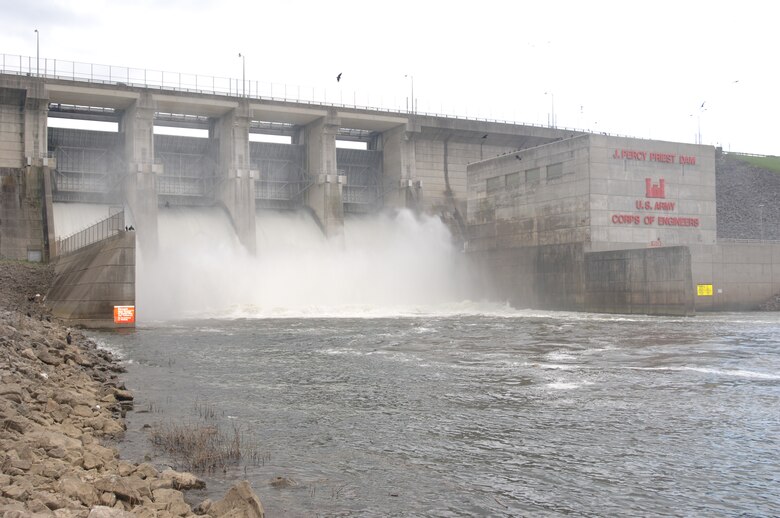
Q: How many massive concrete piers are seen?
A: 5